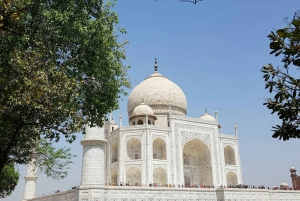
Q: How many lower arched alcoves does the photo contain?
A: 4